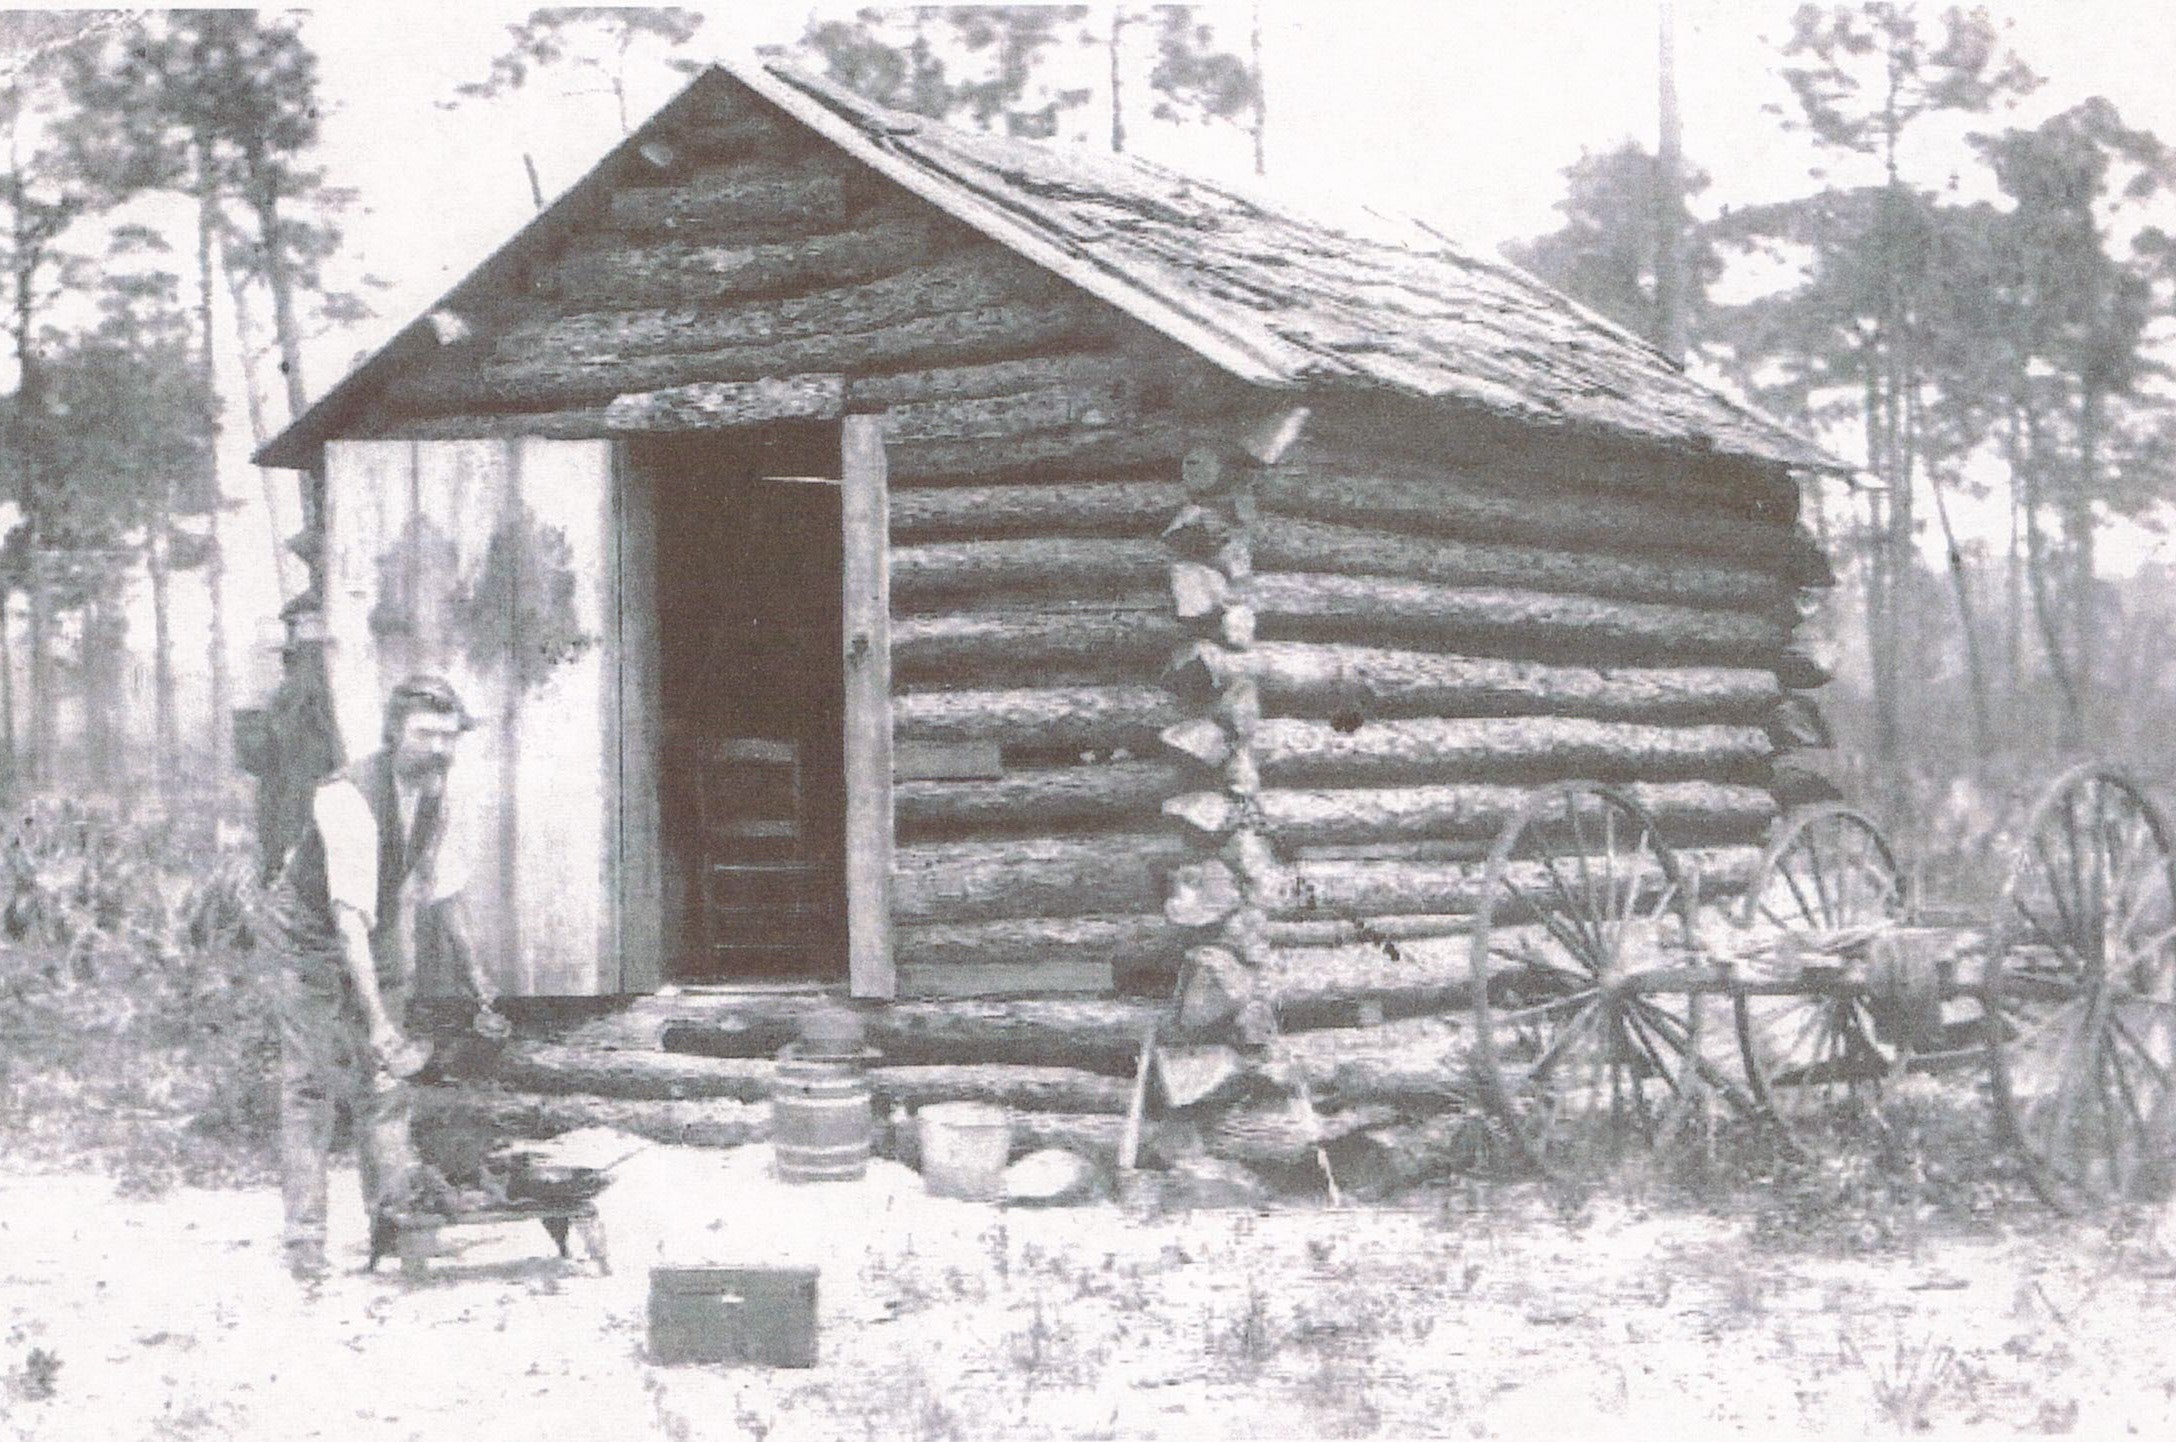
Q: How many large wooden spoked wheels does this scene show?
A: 3